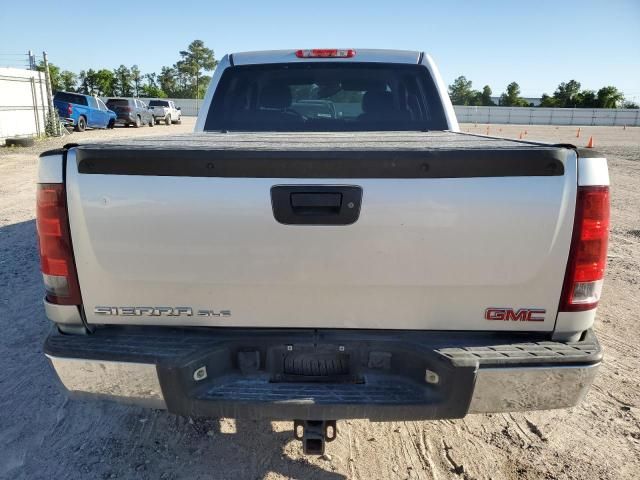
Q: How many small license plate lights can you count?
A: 2